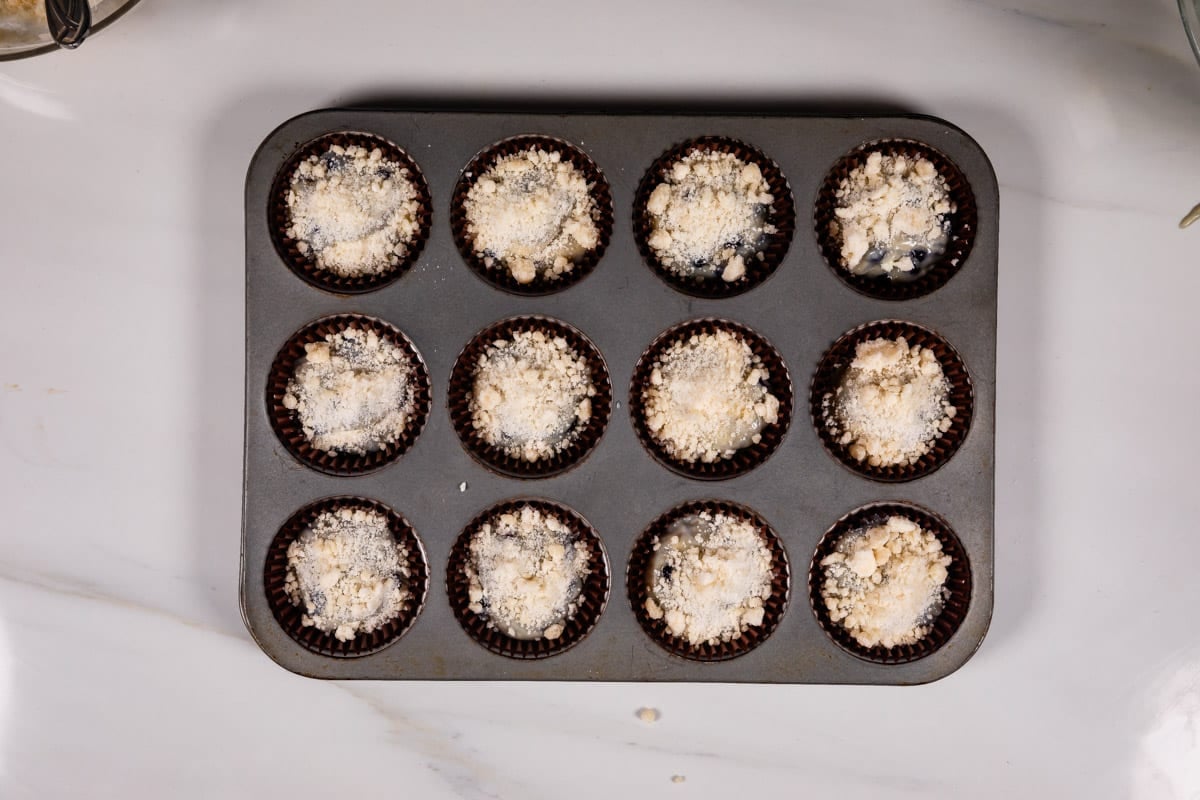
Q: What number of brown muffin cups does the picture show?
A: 12